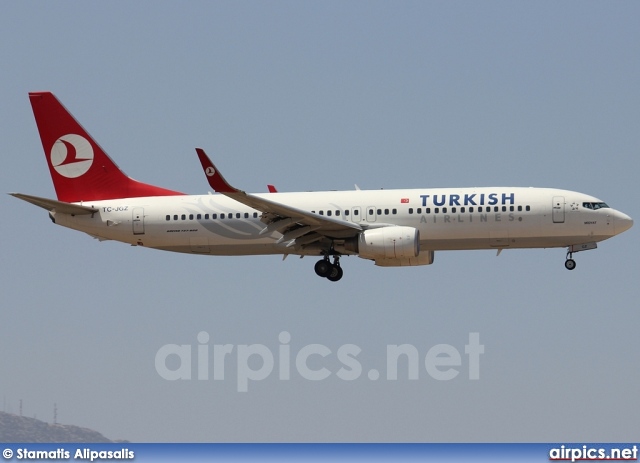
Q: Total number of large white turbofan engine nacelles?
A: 2